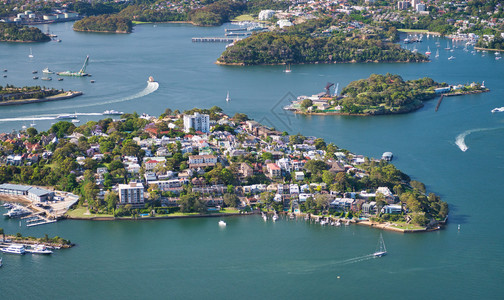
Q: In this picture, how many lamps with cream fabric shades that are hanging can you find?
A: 0